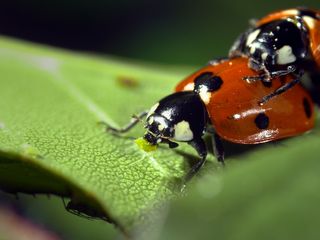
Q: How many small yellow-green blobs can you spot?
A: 1